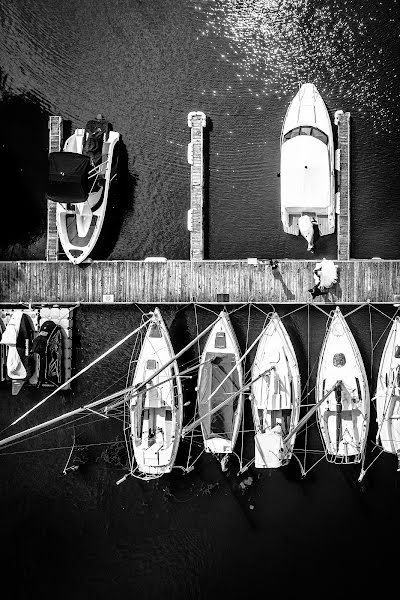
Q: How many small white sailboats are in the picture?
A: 5